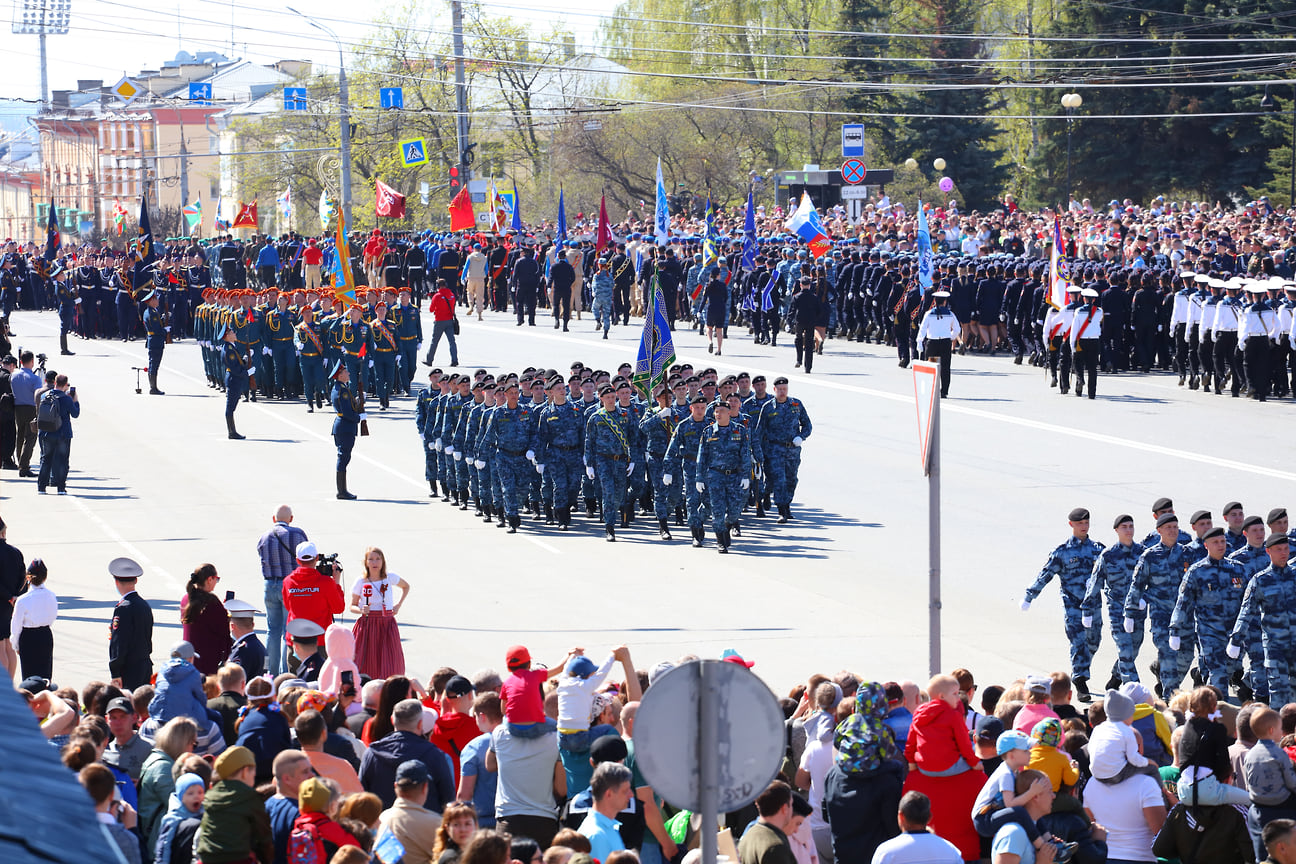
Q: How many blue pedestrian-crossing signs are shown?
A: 2